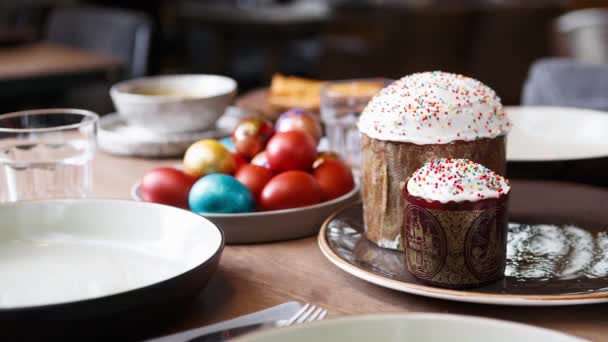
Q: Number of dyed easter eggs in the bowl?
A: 13